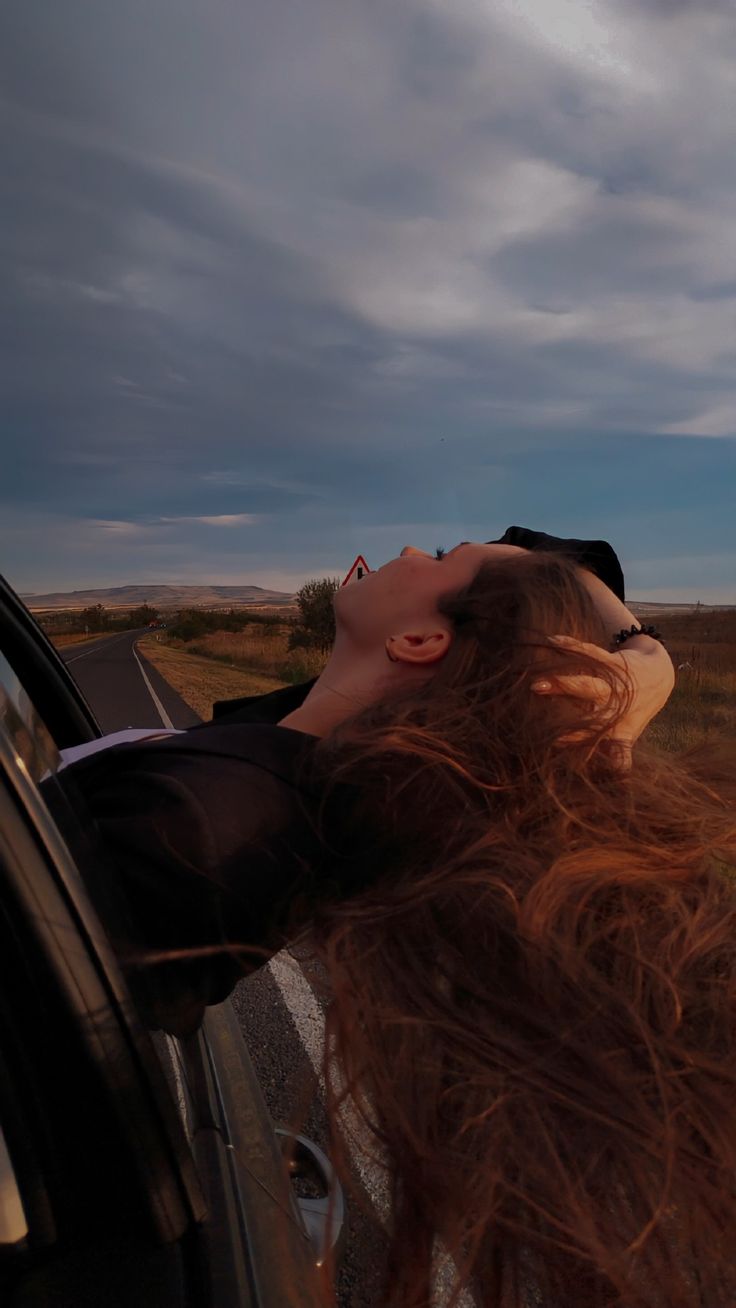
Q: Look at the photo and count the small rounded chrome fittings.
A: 1